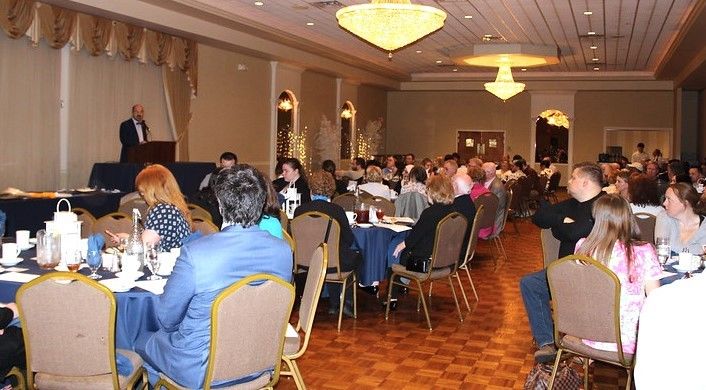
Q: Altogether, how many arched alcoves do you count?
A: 3